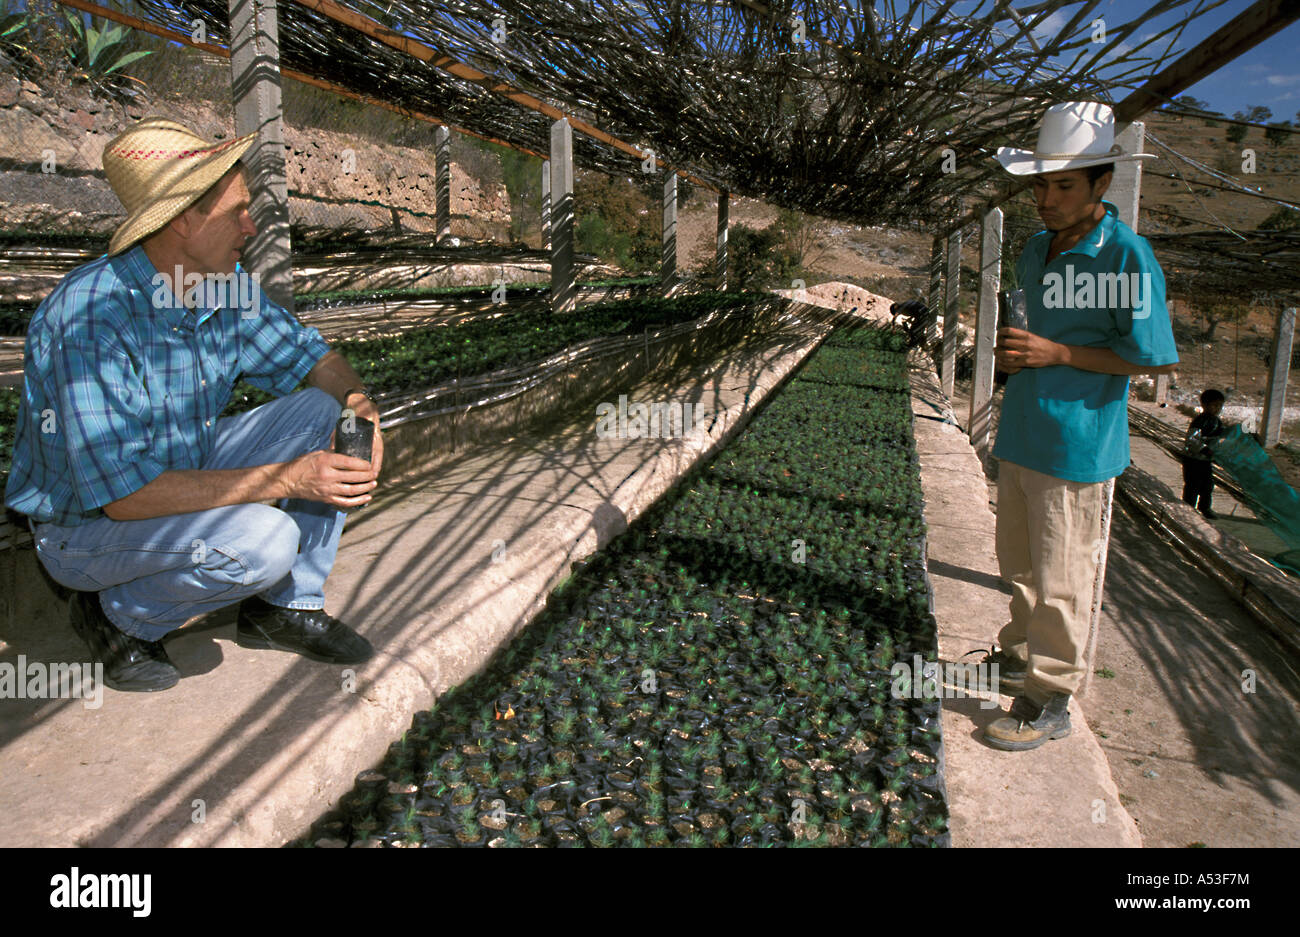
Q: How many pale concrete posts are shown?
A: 12